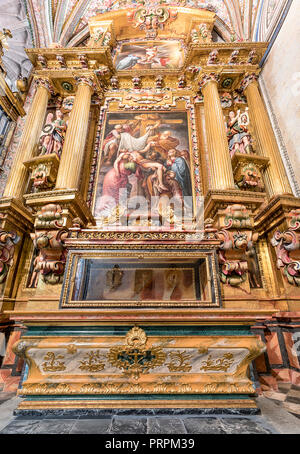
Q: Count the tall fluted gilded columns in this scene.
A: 4